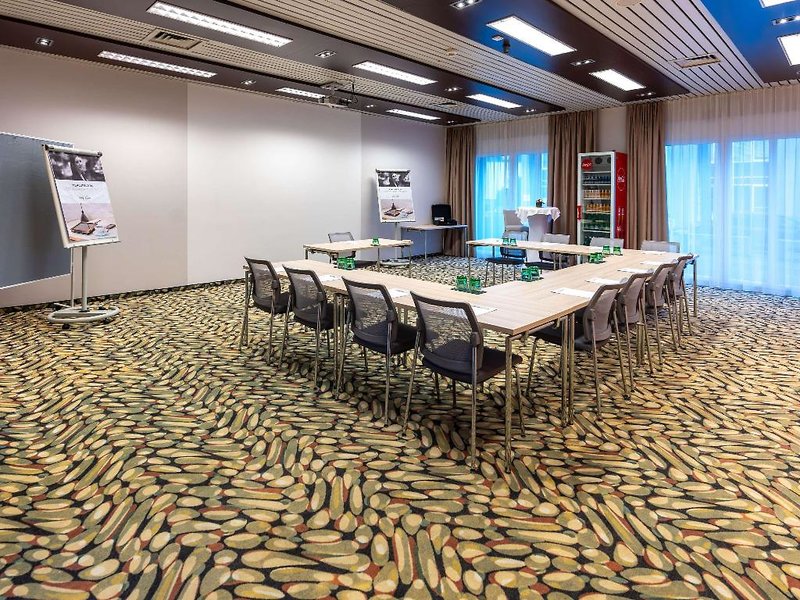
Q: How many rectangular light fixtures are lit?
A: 10